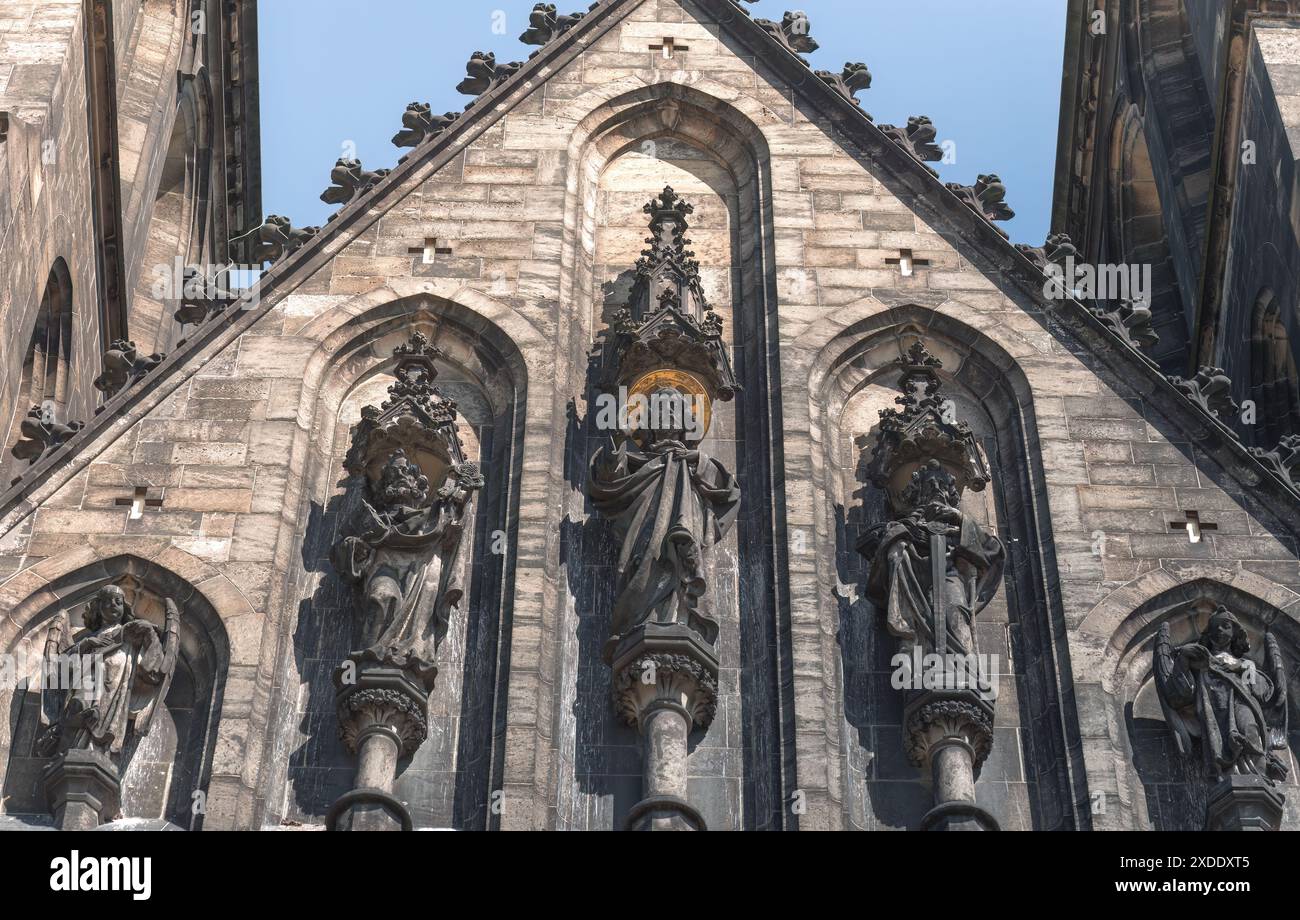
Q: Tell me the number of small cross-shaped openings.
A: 5